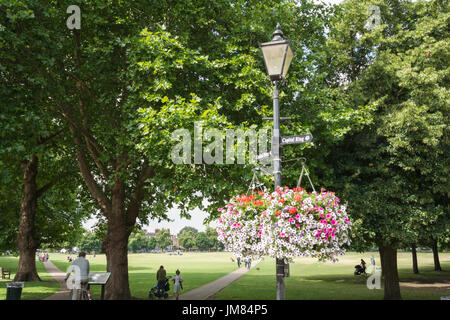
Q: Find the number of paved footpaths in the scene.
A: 2